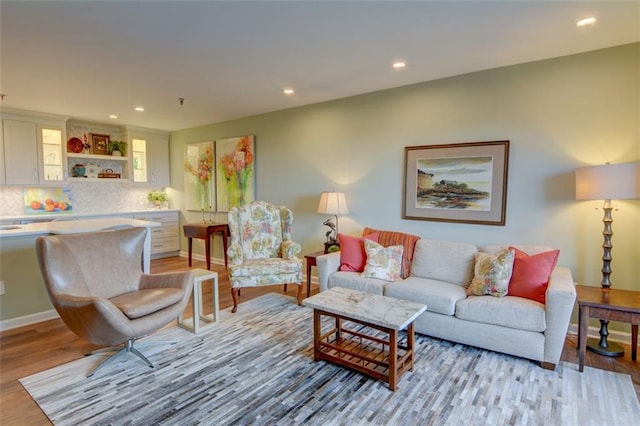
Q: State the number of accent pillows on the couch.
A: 4